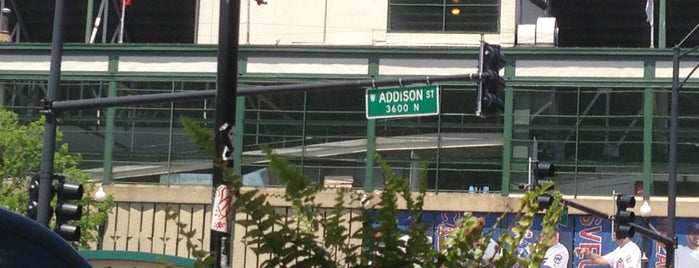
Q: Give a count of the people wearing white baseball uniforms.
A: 3